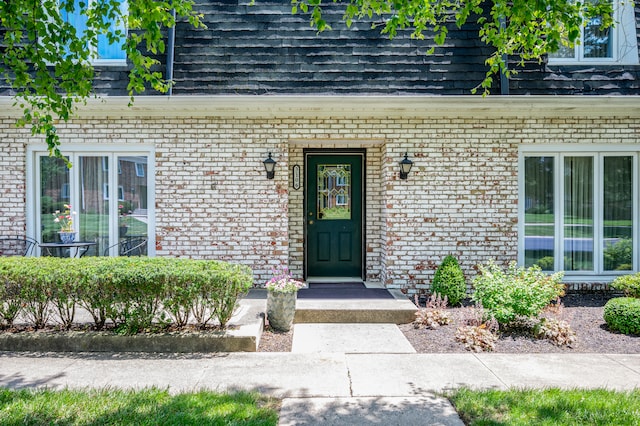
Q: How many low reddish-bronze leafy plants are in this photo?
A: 3